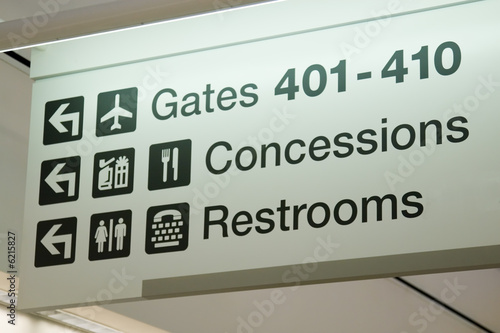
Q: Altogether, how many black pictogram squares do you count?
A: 8